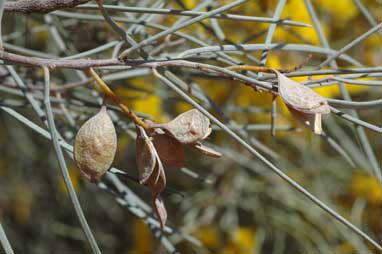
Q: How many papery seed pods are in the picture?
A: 4